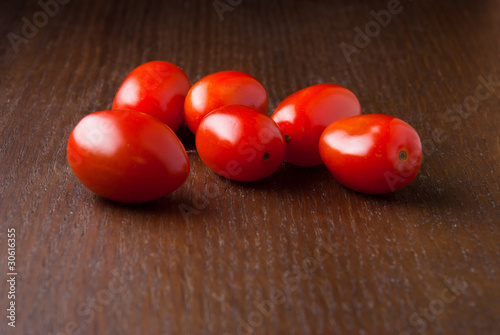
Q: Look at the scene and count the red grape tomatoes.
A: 6